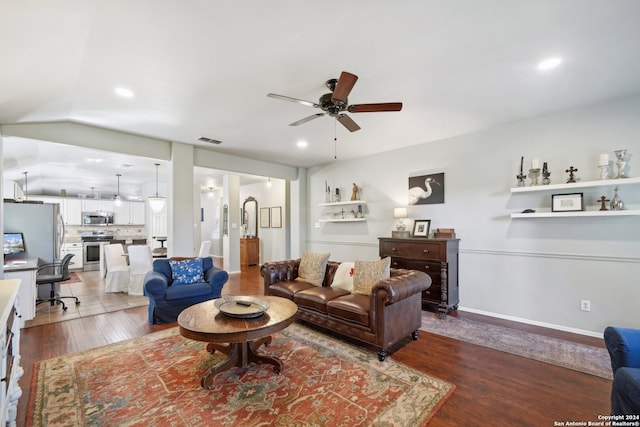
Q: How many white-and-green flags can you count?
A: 0